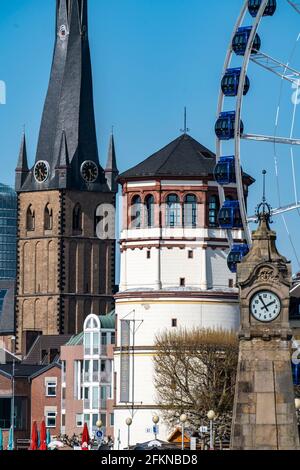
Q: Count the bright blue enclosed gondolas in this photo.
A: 7